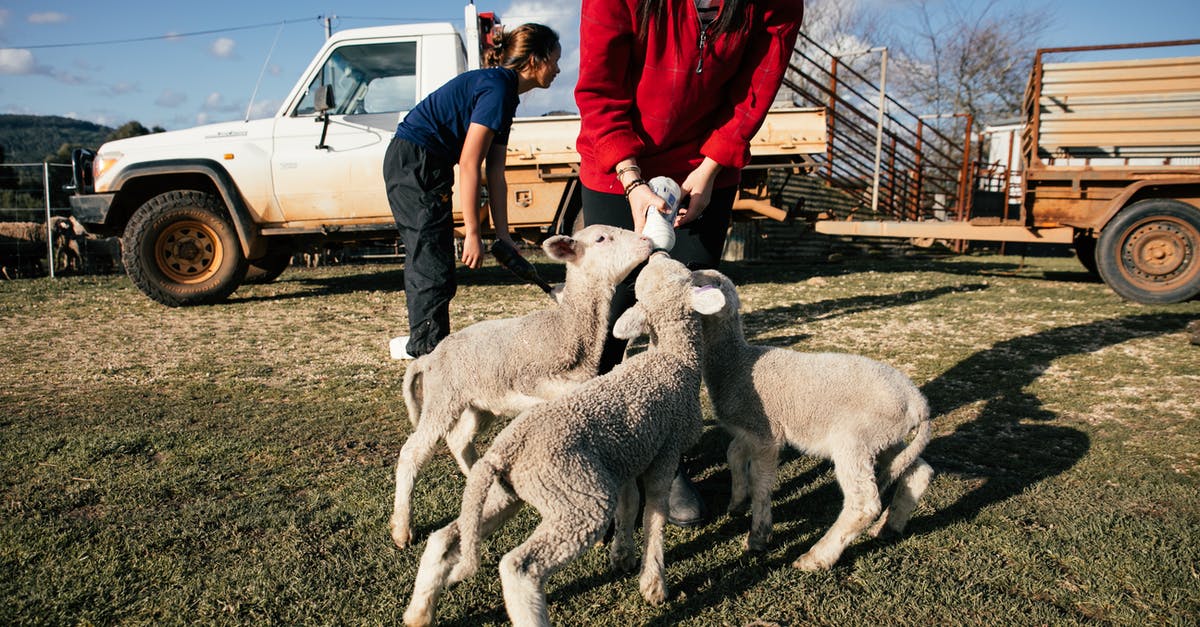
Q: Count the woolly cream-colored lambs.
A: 3